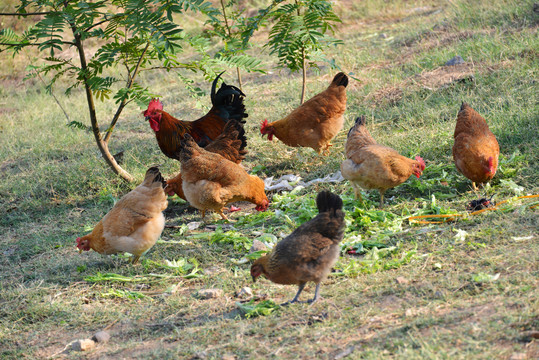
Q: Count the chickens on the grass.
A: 8